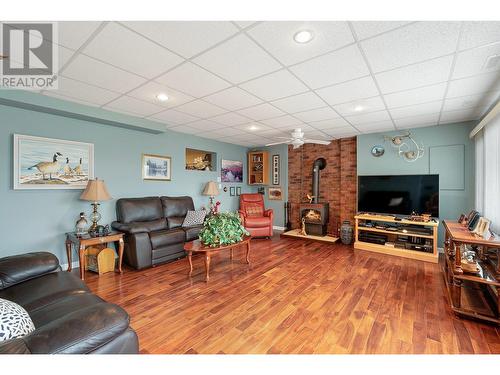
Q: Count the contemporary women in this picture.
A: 0